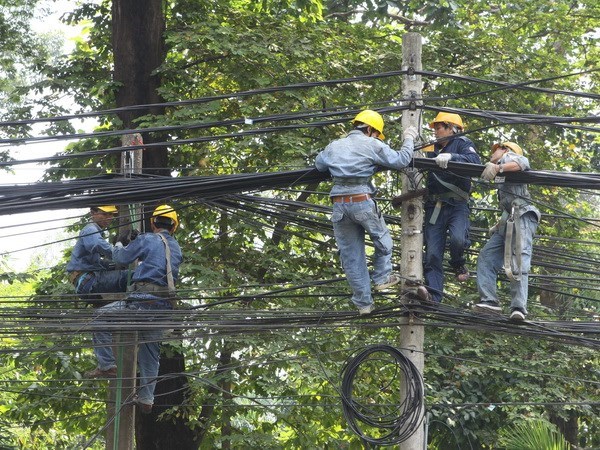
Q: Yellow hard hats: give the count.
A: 5